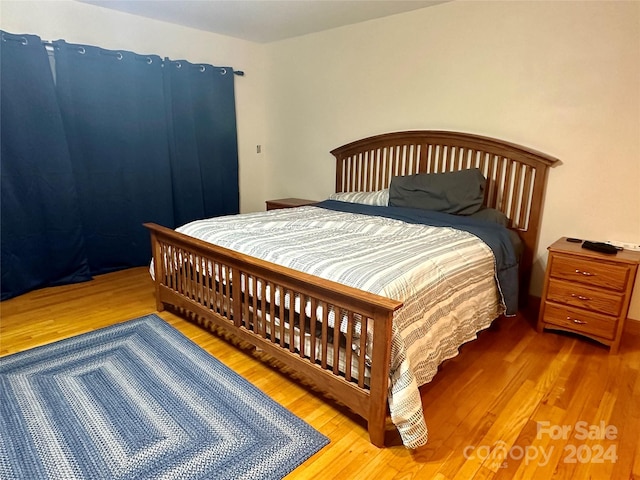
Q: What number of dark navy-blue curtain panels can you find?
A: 3